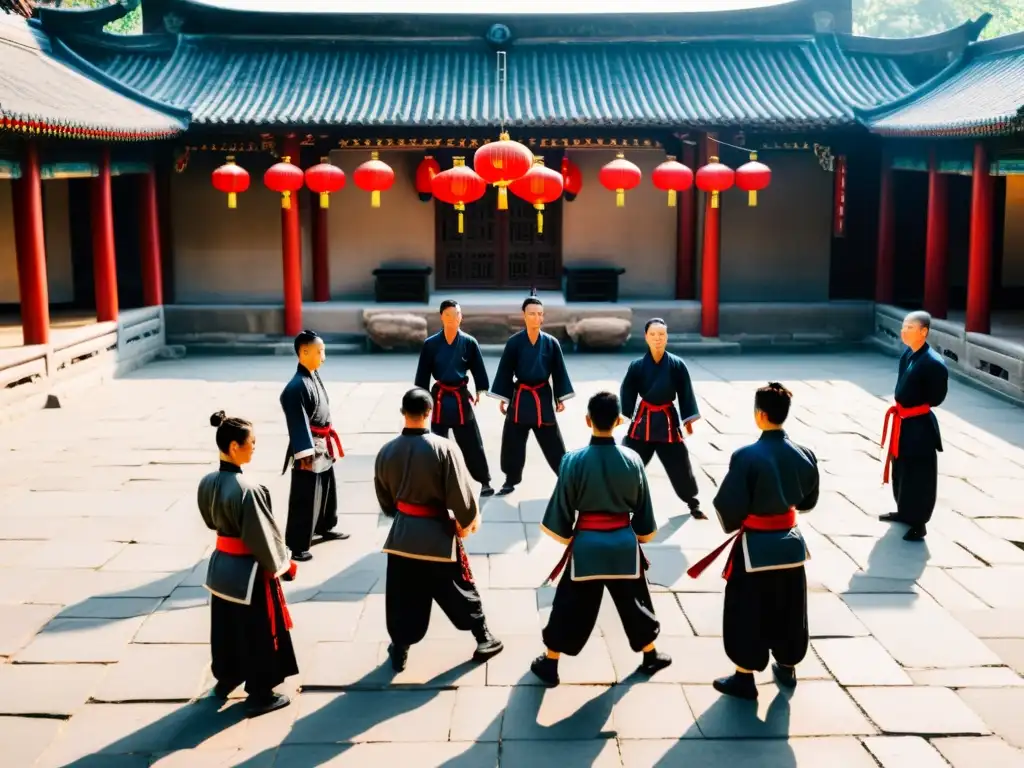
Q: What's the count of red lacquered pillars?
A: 10